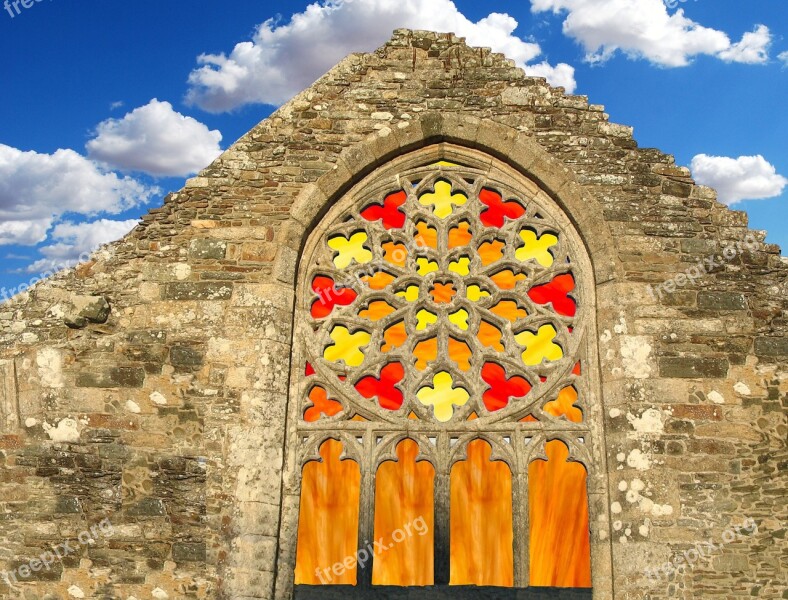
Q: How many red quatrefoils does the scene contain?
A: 0